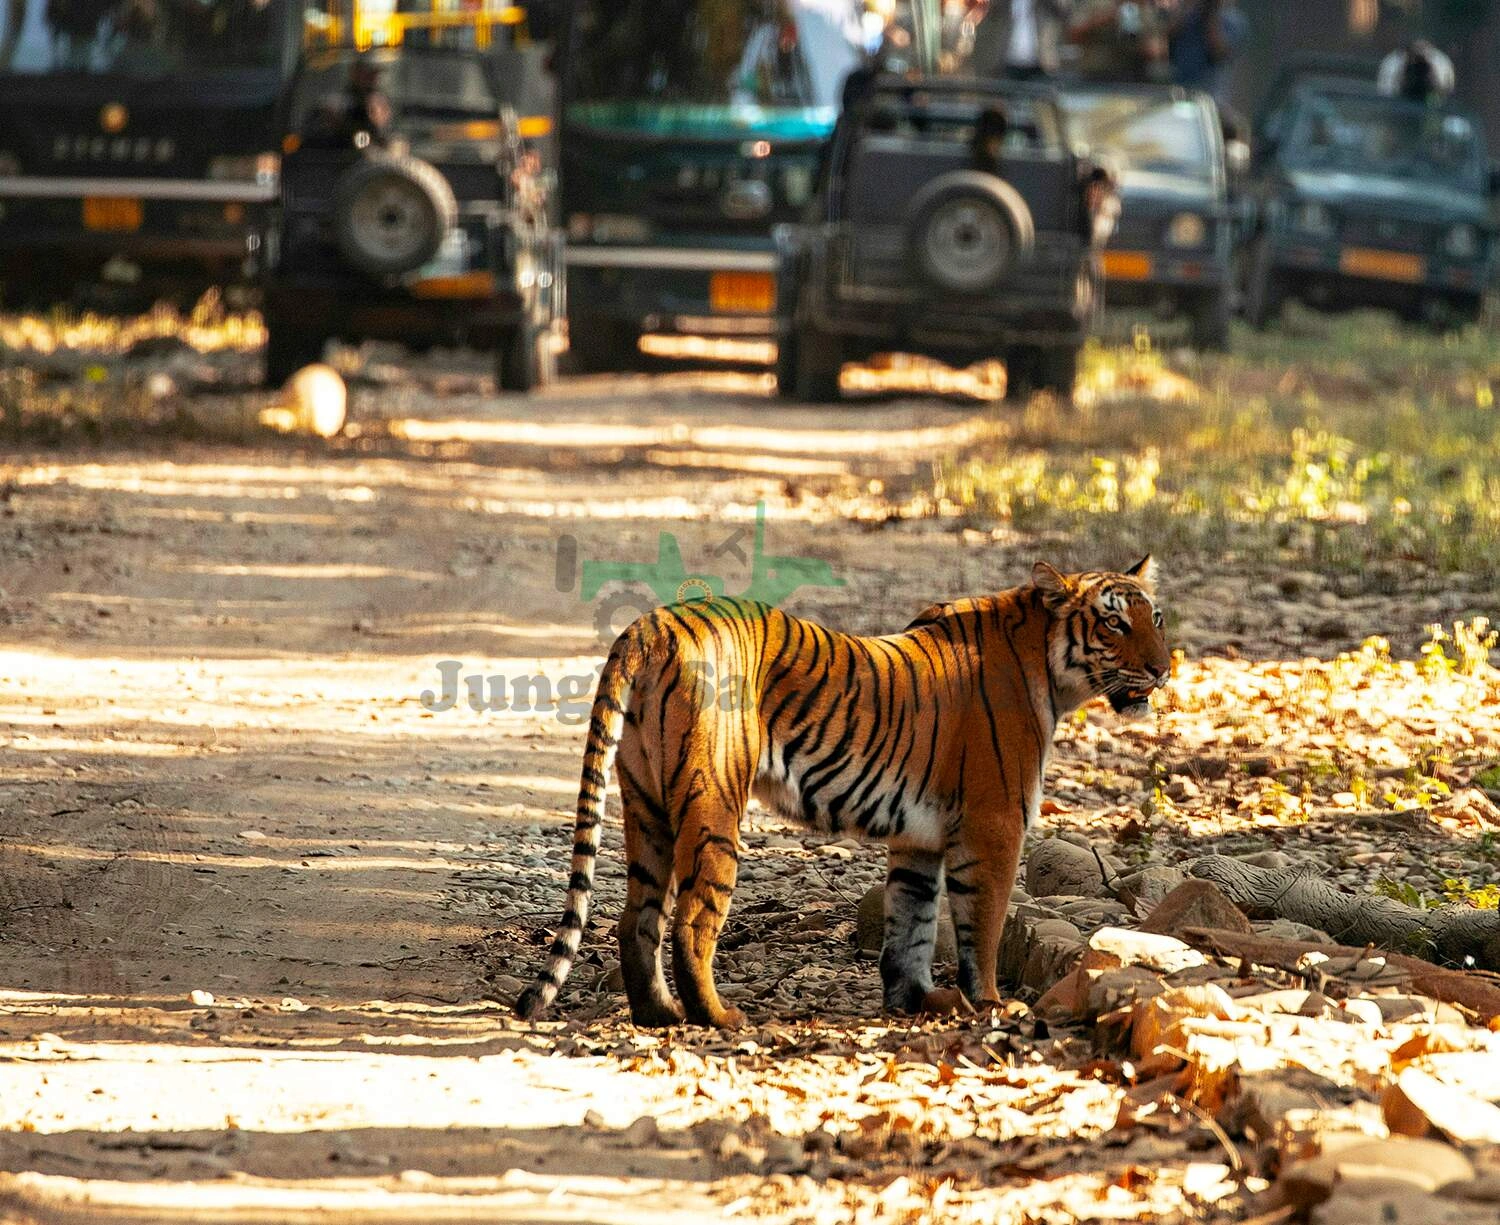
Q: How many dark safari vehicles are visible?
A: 6